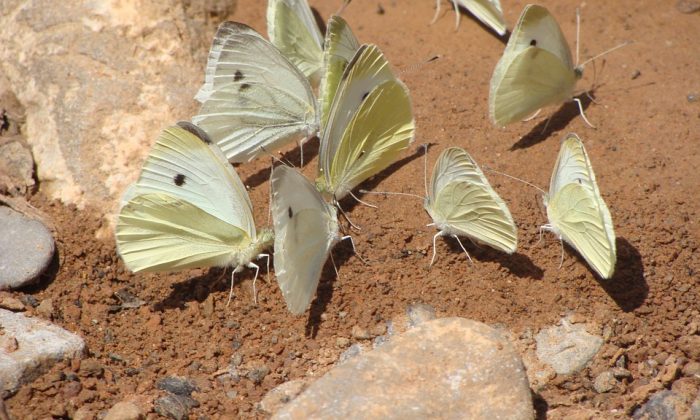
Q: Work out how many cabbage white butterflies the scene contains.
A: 10